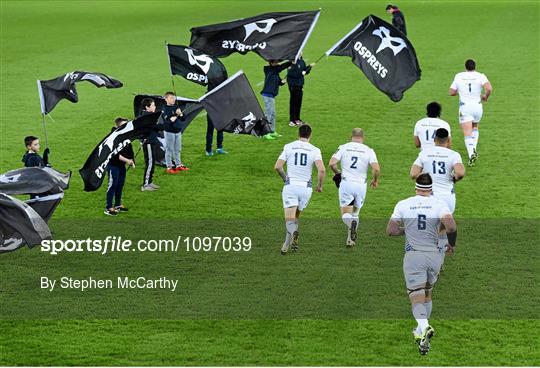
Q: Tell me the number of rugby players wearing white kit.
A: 6